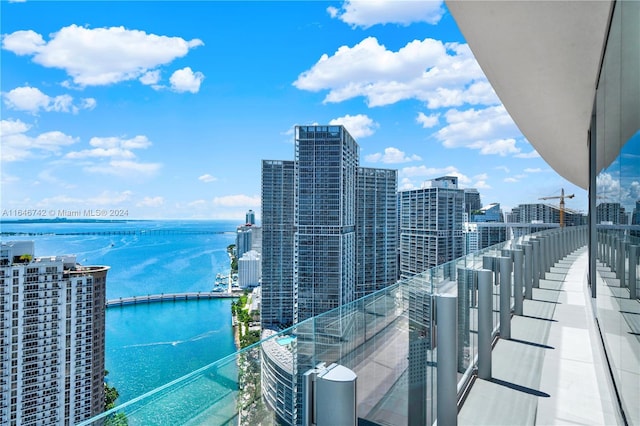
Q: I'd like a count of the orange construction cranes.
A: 1